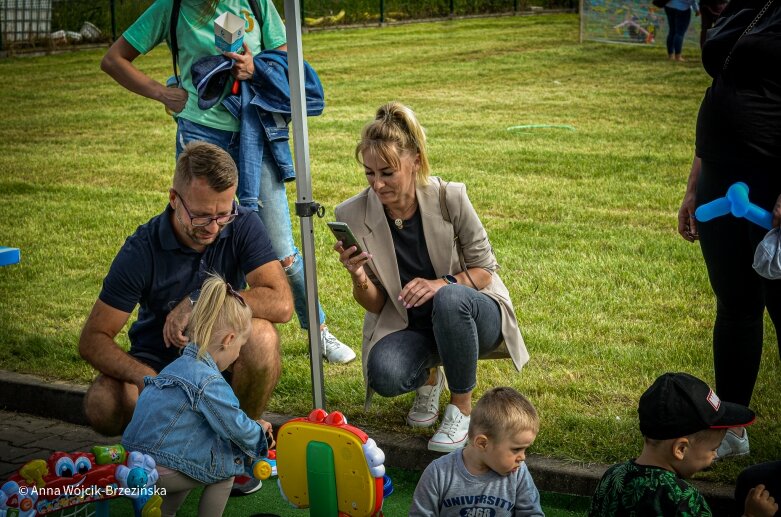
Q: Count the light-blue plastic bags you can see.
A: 1